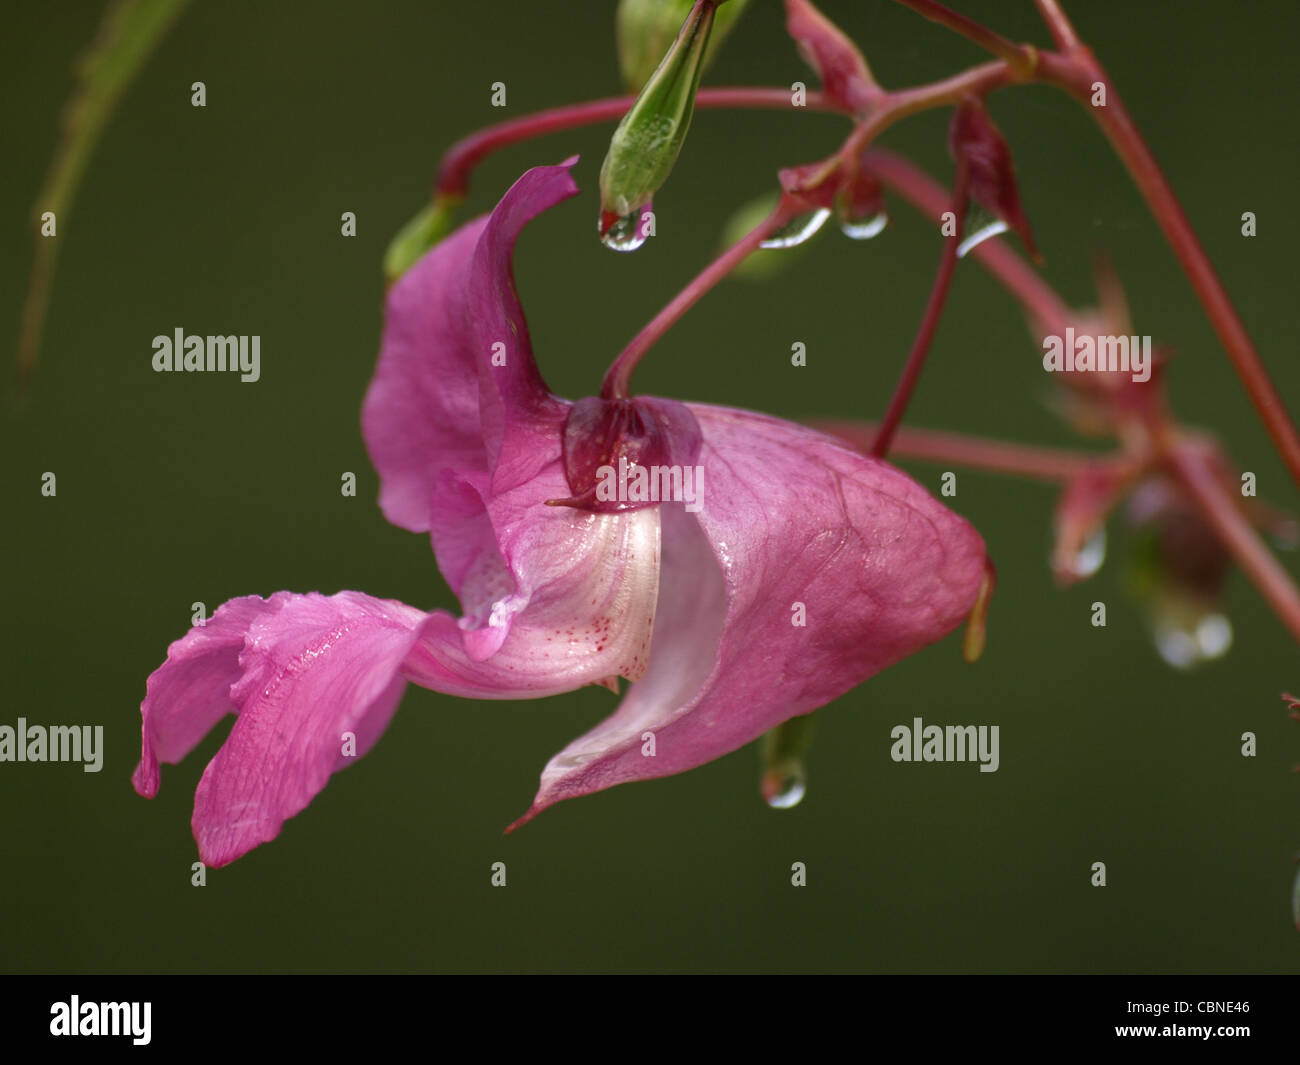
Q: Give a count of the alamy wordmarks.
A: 6